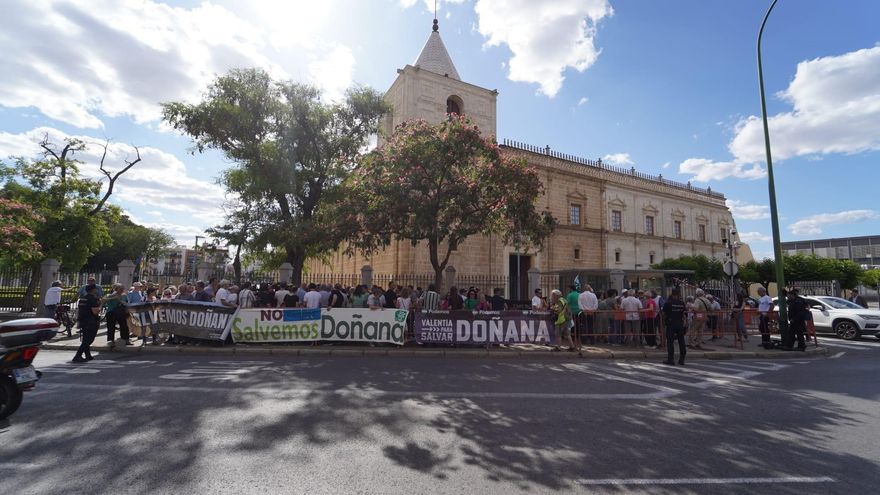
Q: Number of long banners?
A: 3